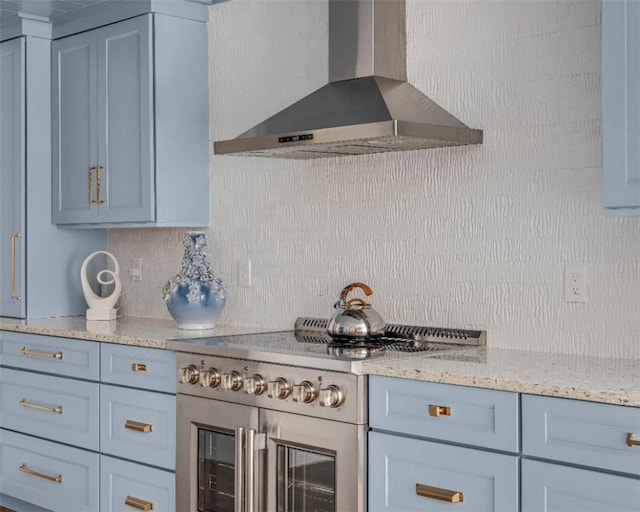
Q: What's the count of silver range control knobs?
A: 7